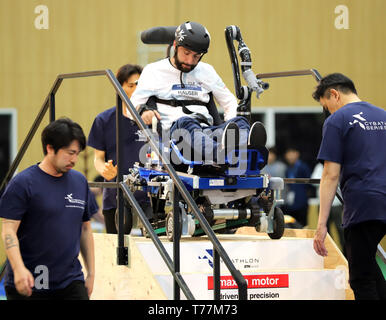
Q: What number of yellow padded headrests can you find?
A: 0